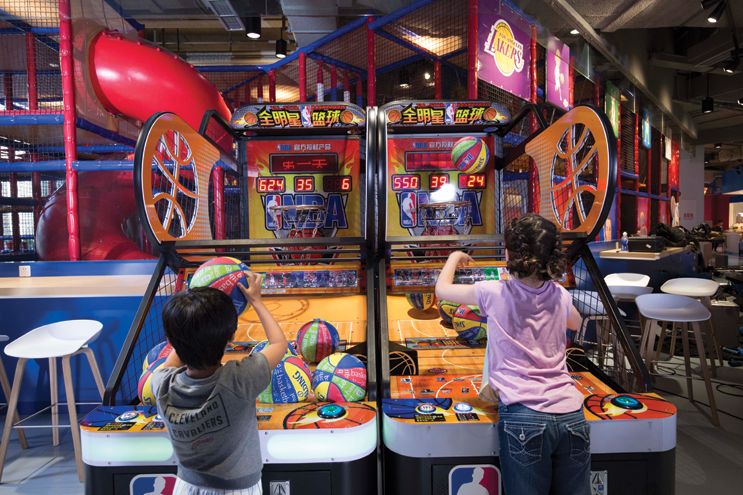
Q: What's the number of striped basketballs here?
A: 11